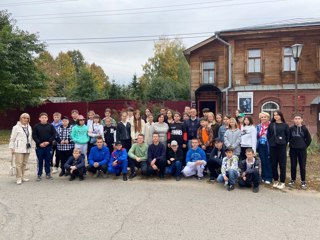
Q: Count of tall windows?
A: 3